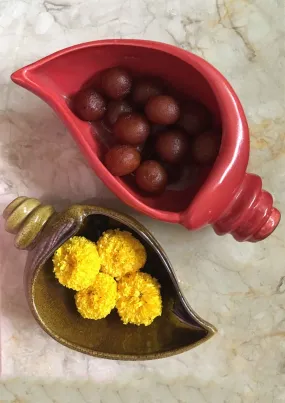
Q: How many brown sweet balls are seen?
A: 11